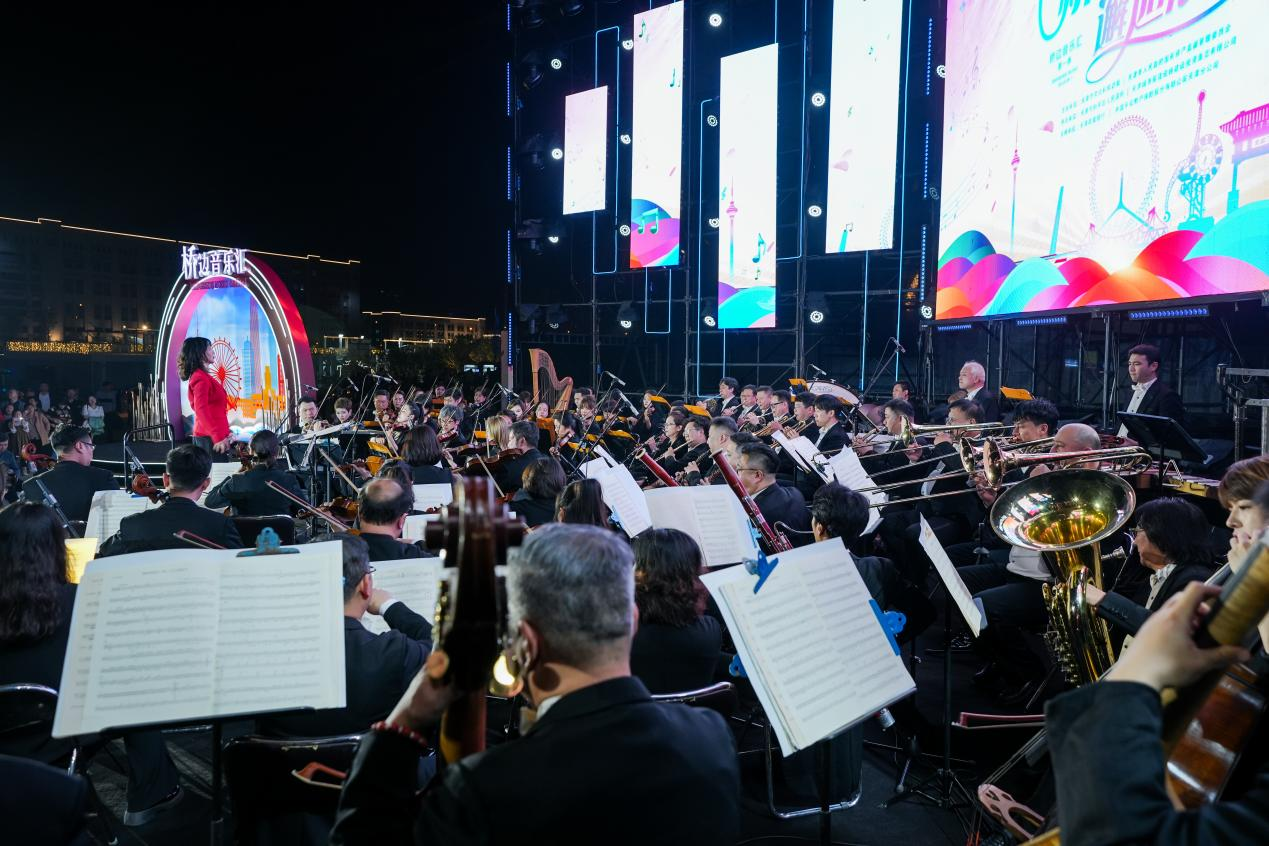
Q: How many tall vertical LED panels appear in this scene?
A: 4